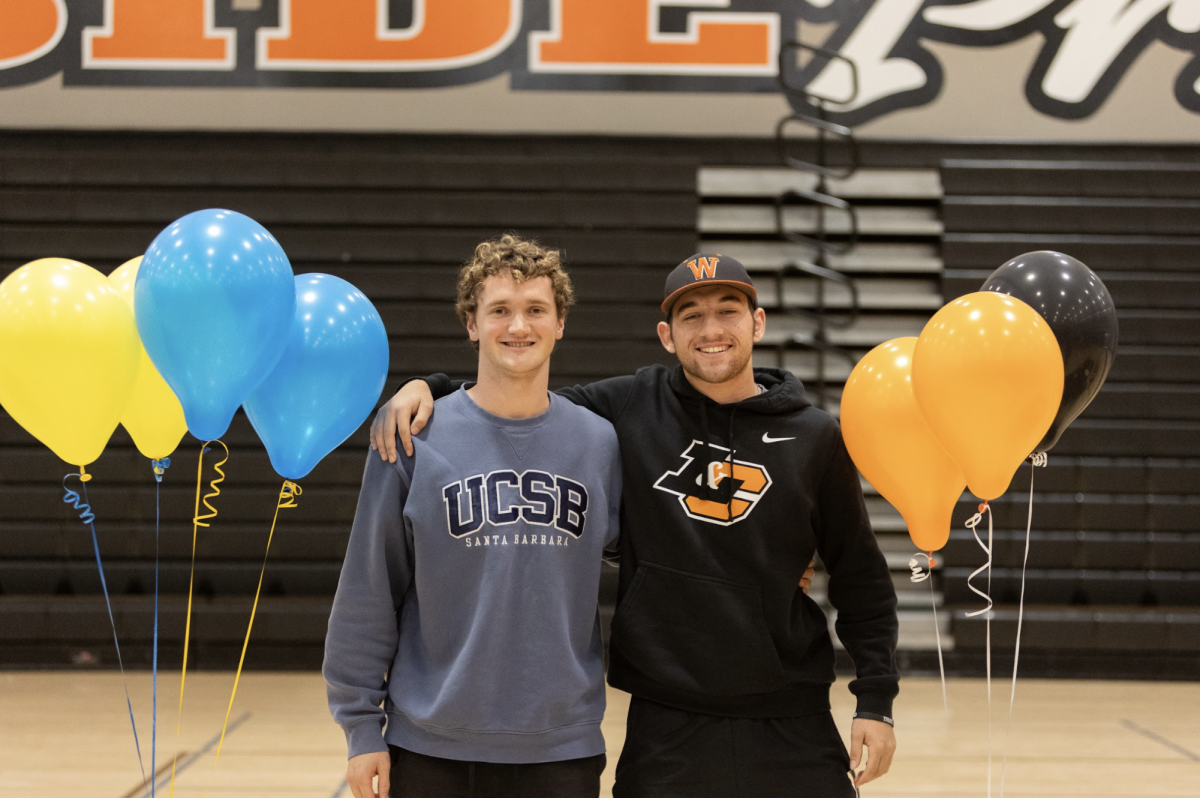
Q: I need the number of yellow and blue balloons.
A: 4